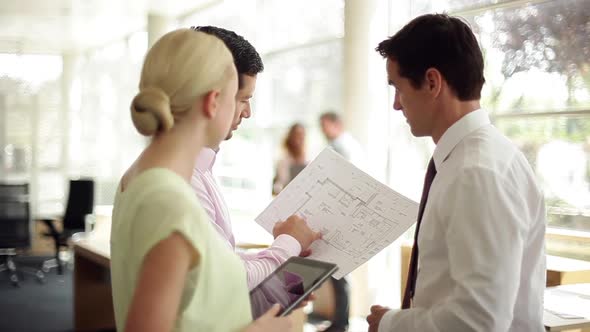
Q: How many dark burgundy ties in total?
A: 1